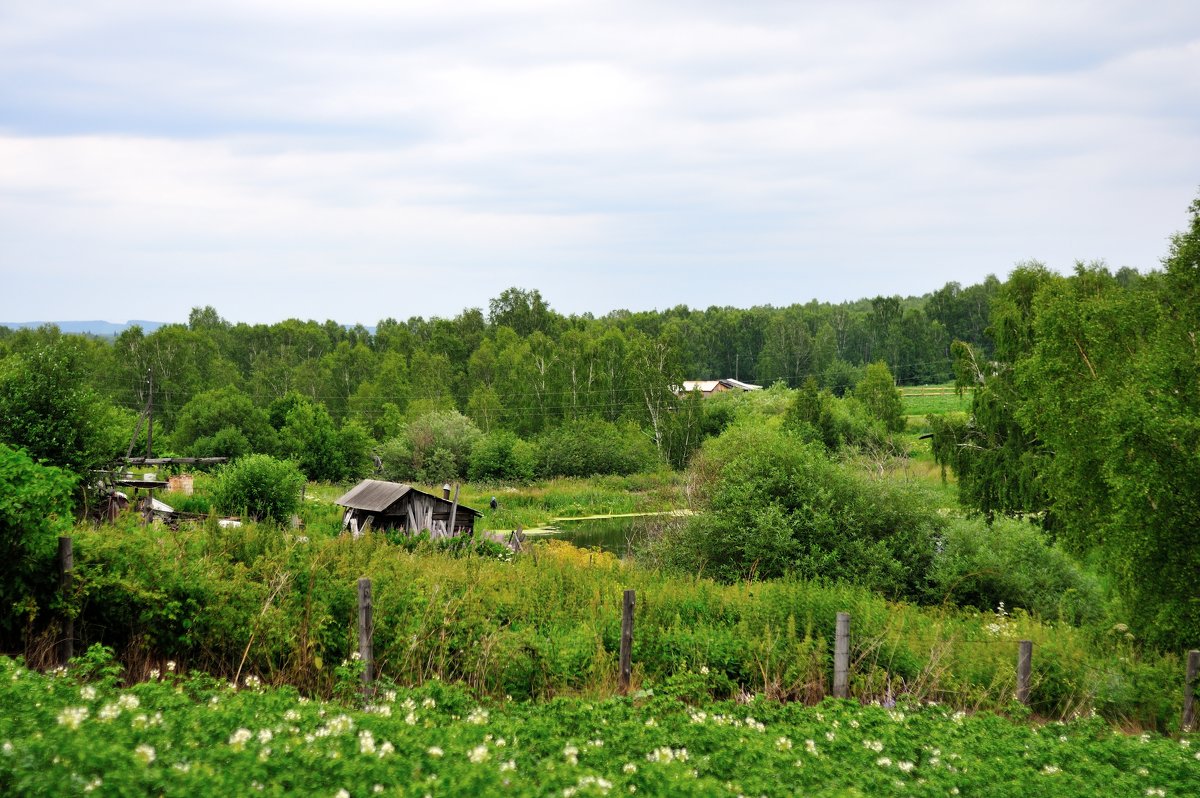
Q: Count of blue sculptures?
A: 0